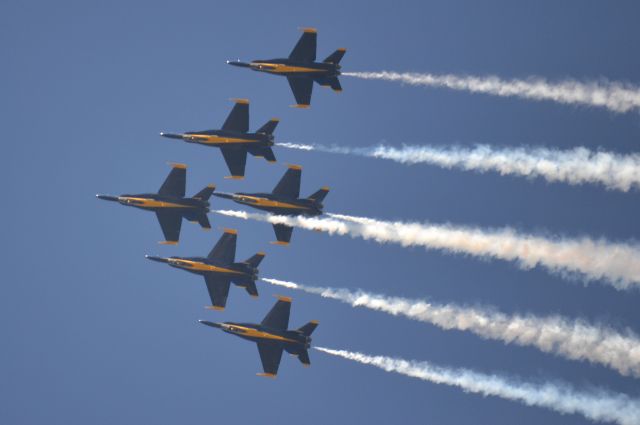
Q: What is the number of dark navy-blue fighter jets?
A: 6